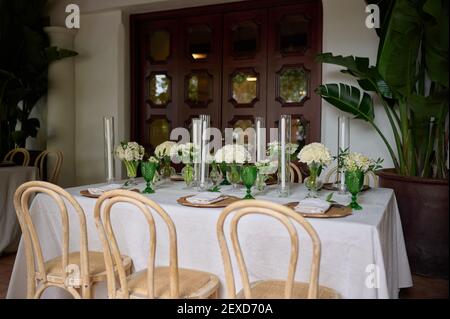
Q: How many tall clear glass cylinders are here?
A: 6